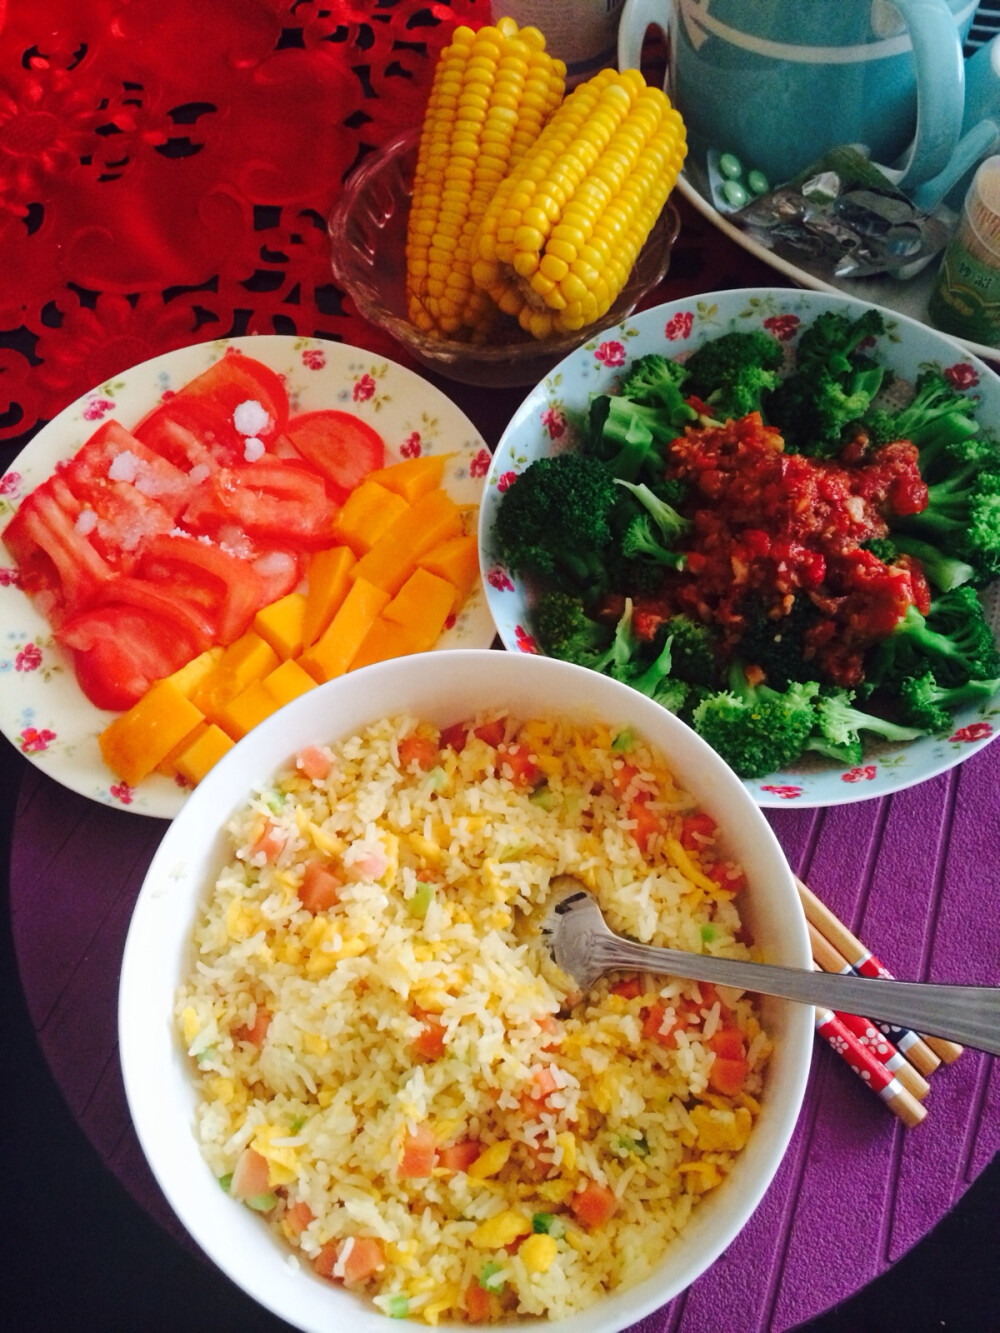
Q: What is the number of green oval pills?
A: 3